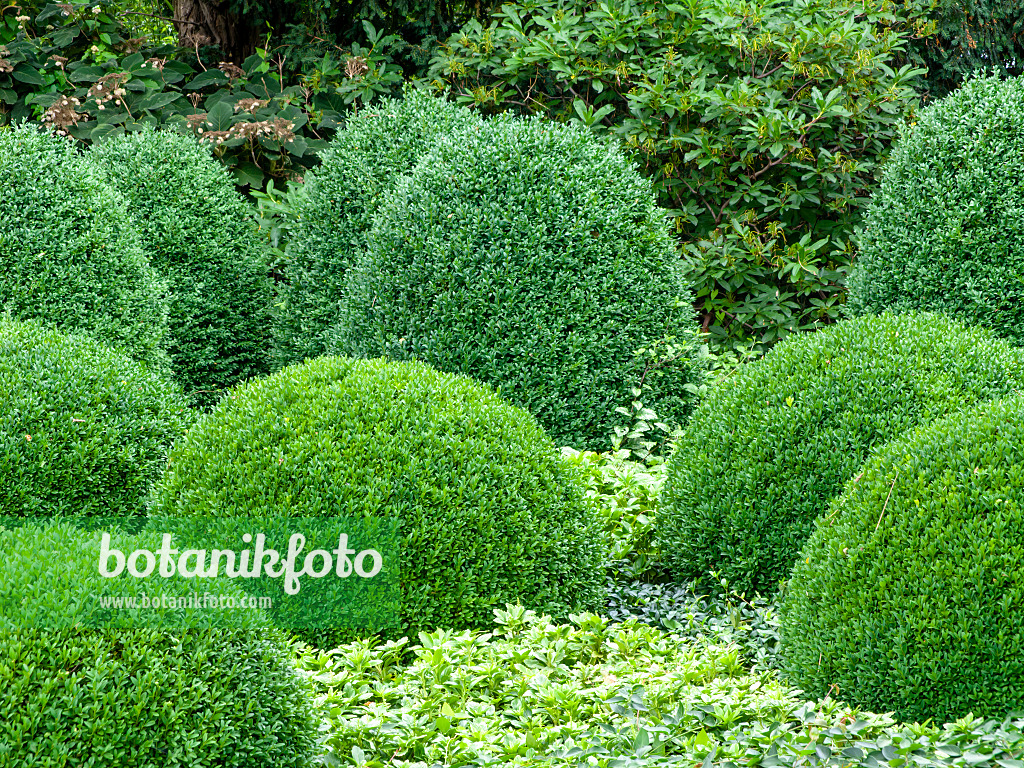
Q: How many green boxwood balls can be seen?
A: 10